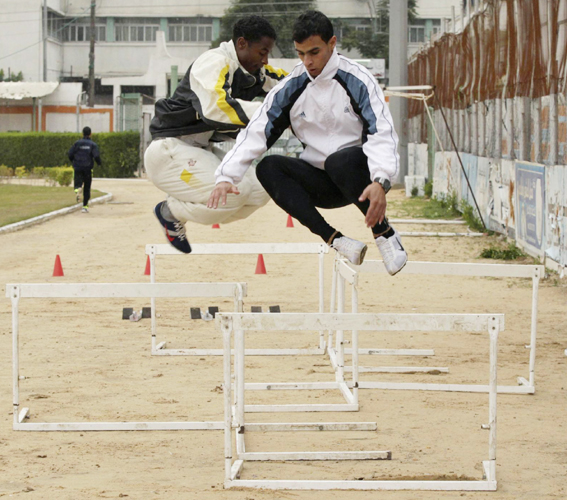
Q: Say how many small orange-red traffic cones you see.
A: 5